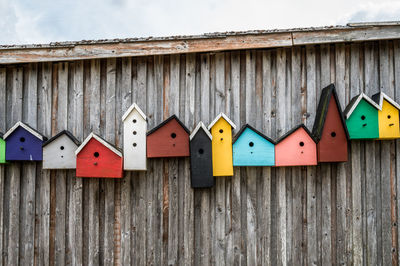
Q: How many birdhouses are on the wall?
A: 13